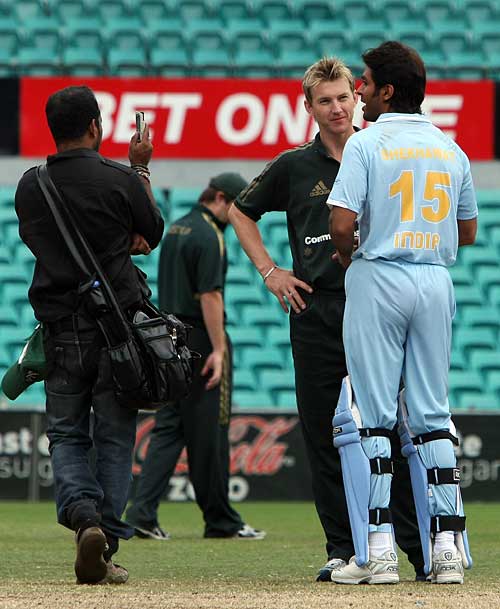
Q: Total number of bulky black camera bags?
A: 1